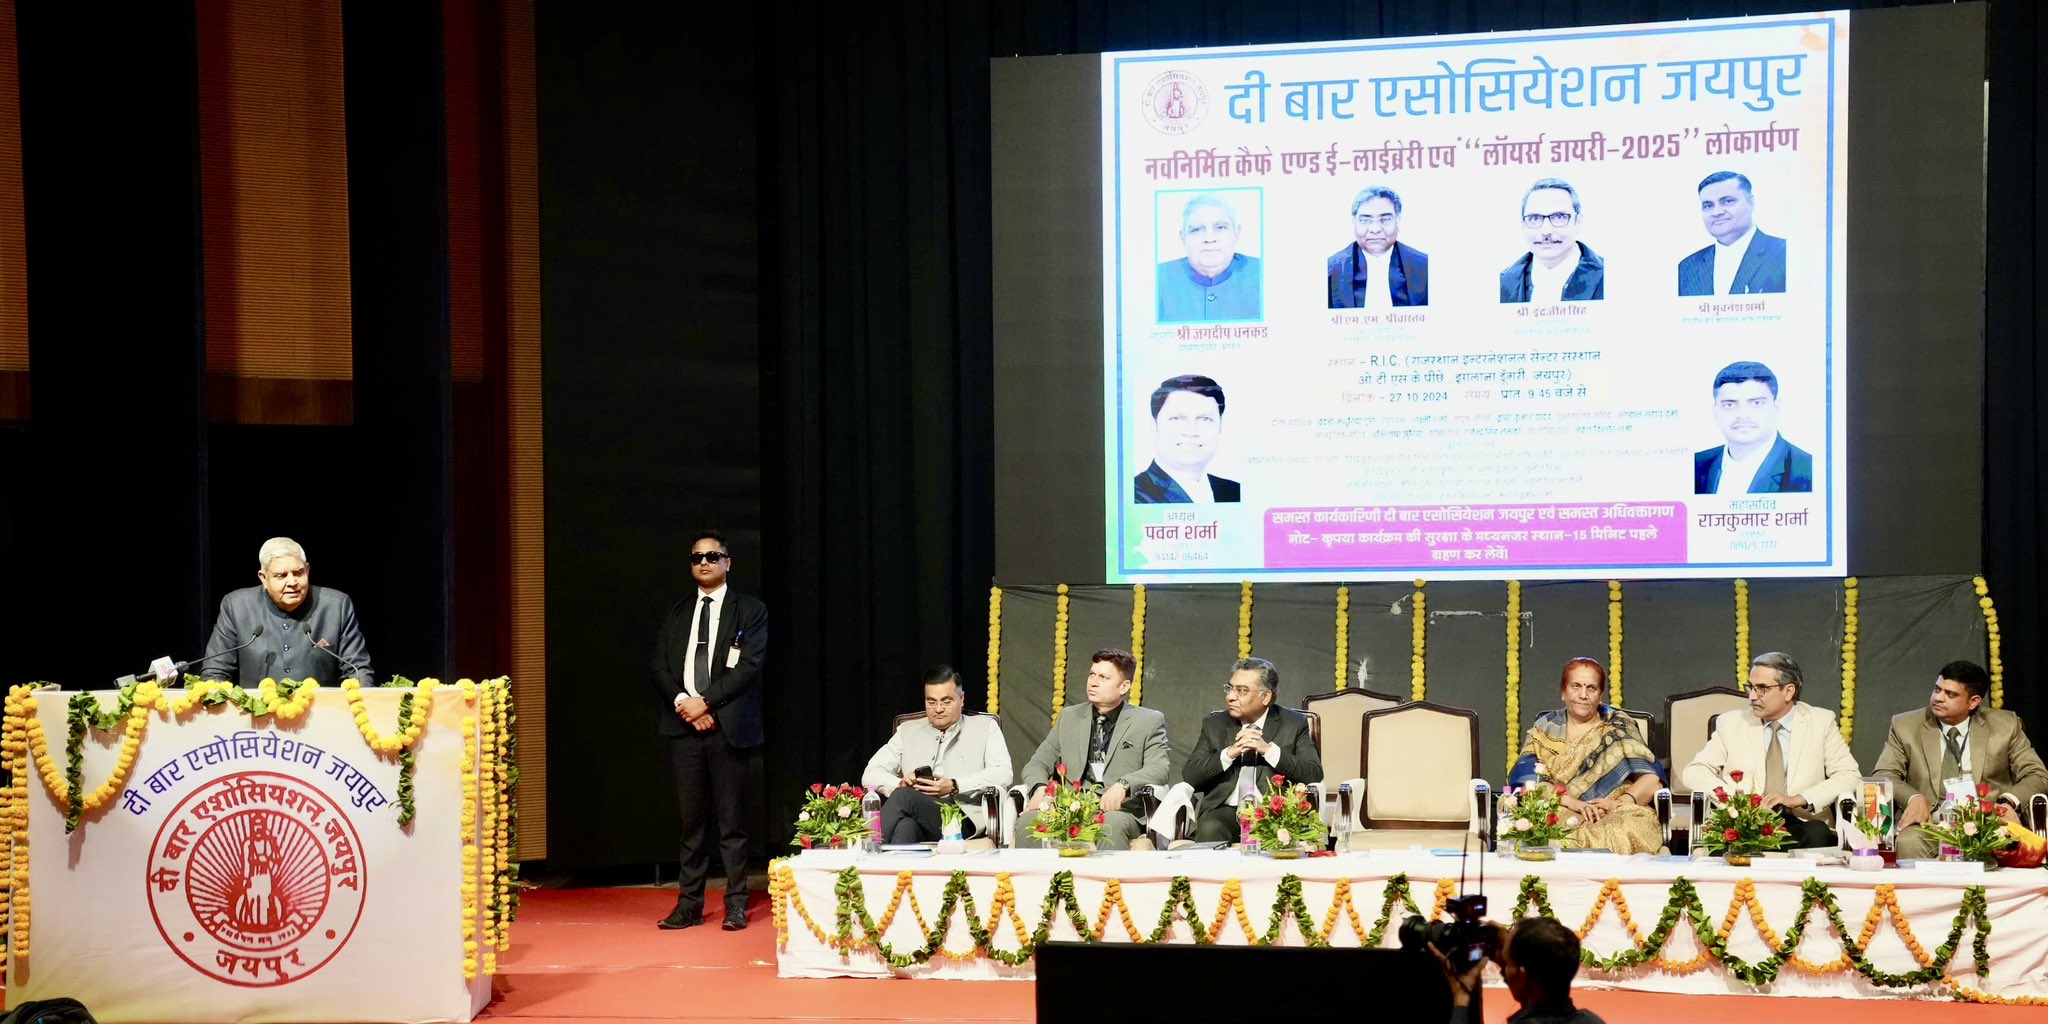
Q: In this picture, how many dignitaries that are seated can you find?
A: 6